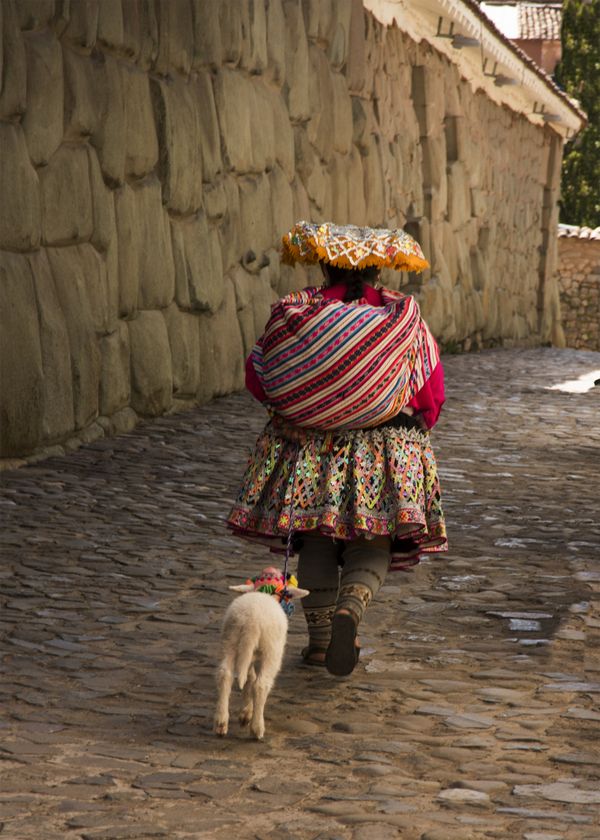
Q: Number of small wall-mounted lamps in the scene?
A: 3